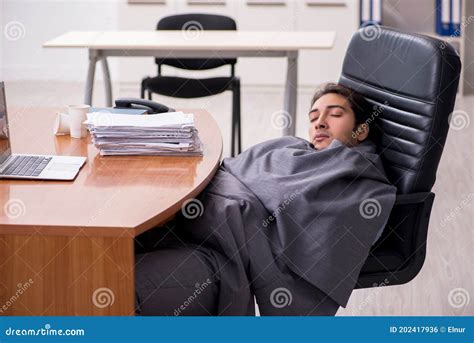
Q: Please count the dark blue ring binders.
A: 4